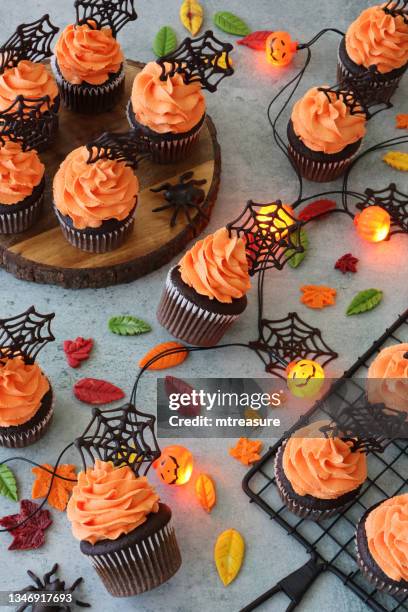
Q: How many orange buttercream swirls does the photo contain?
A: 13